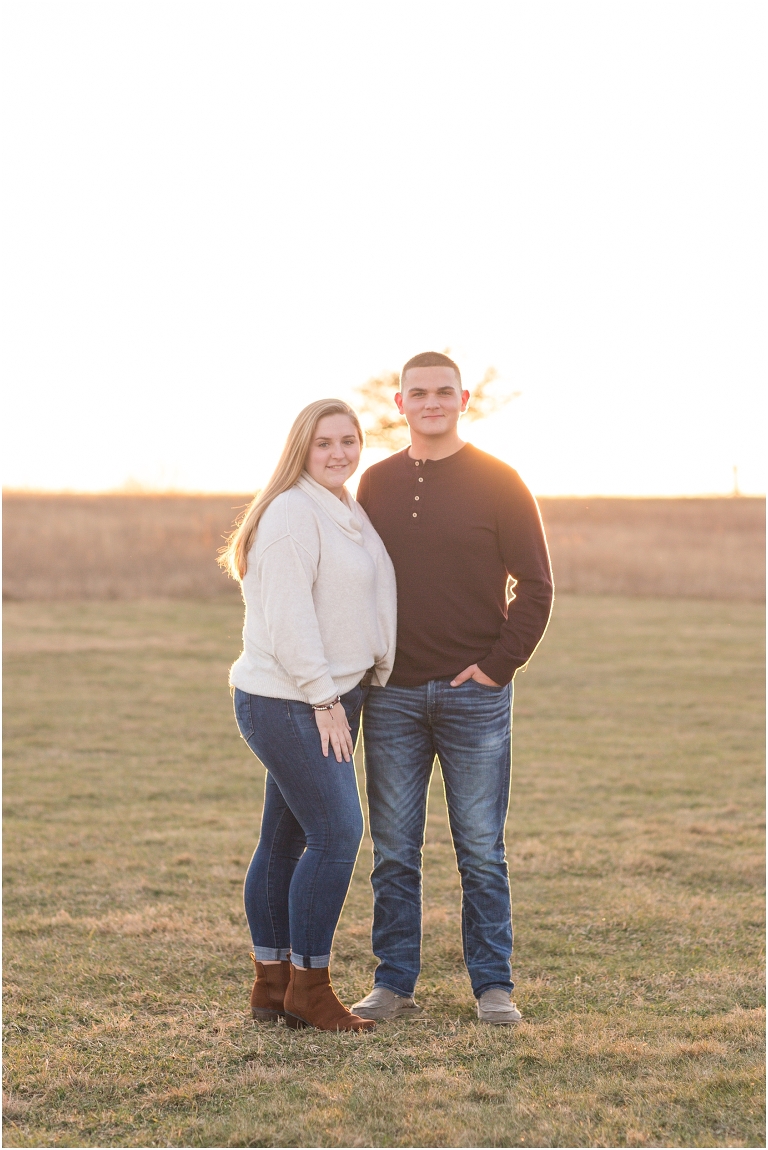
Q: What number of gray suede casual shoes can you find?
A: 2